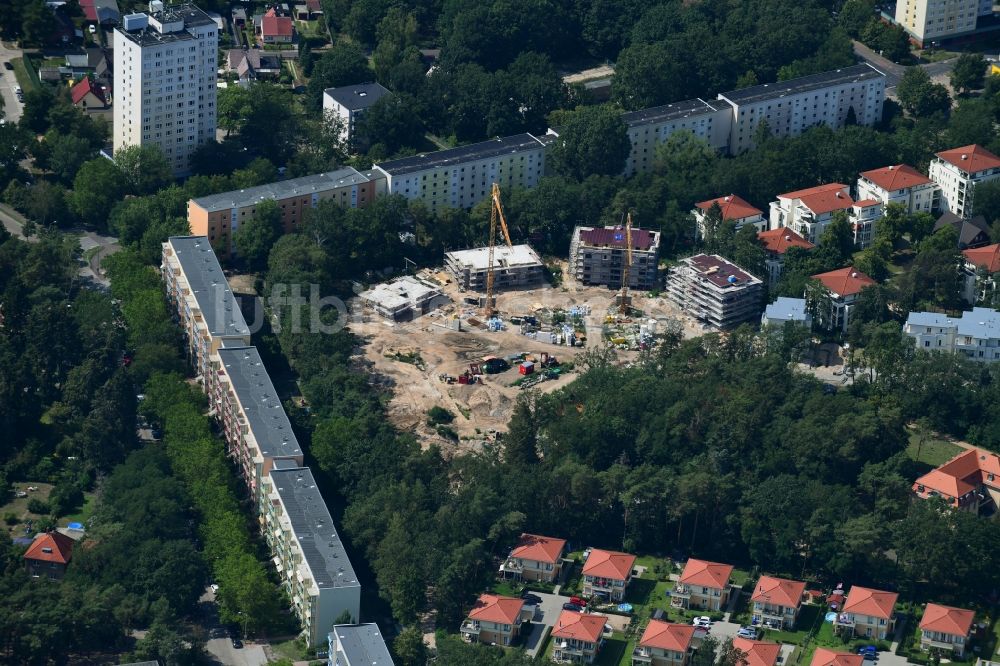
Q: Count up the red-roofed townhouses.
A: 11